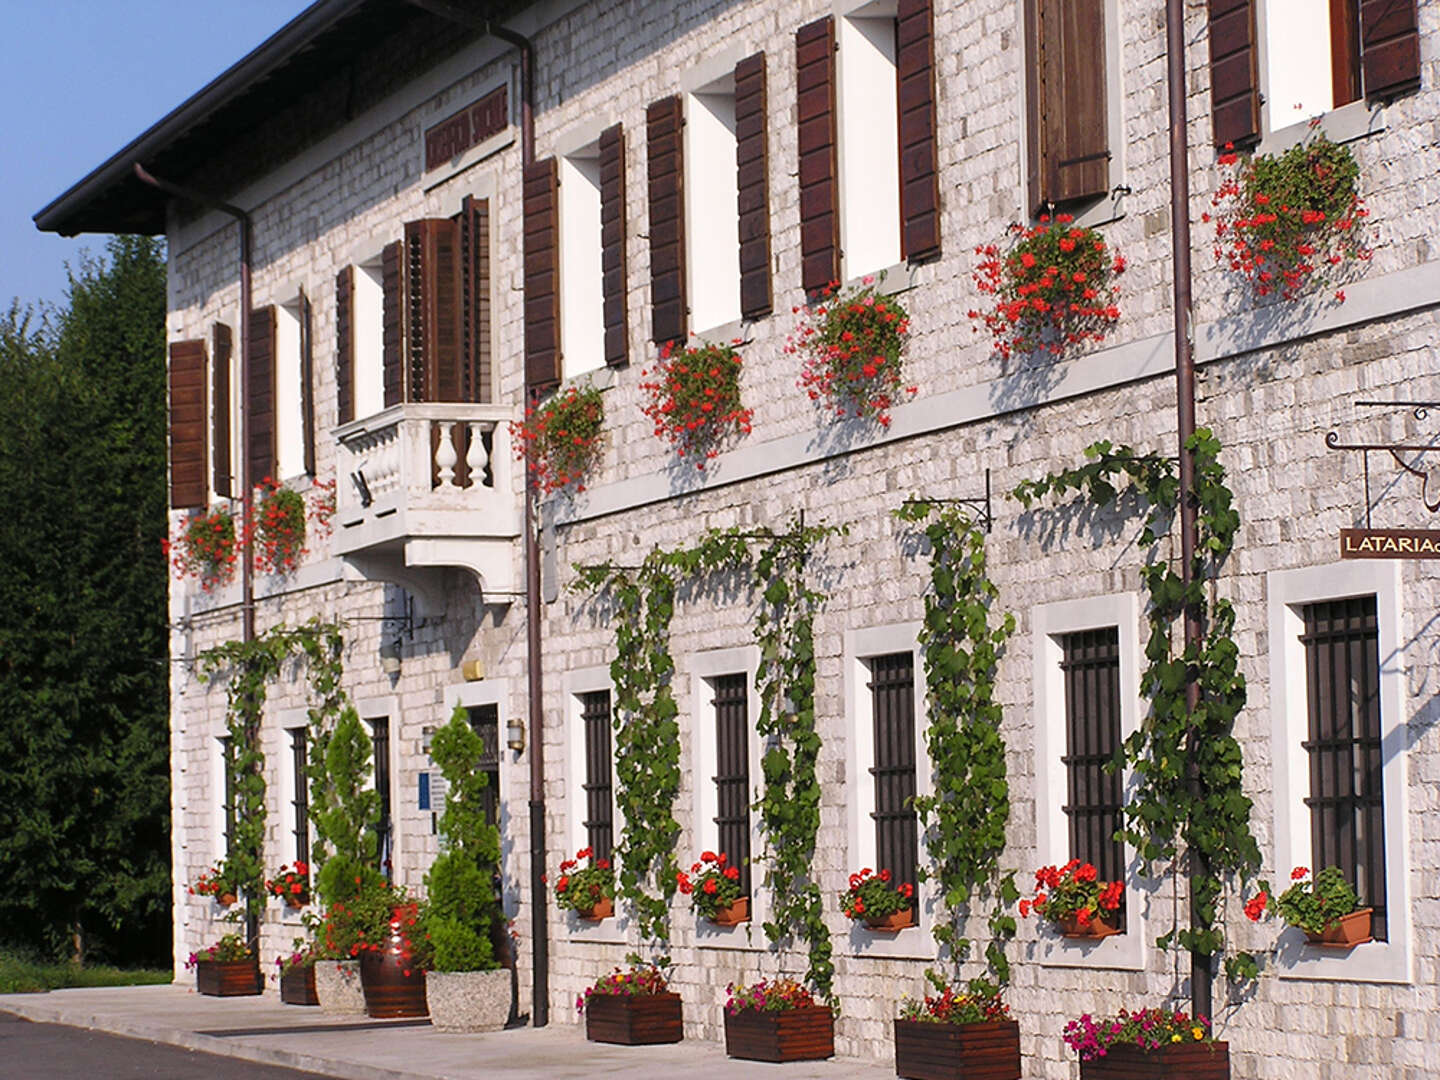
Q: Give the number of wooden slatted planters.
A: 6